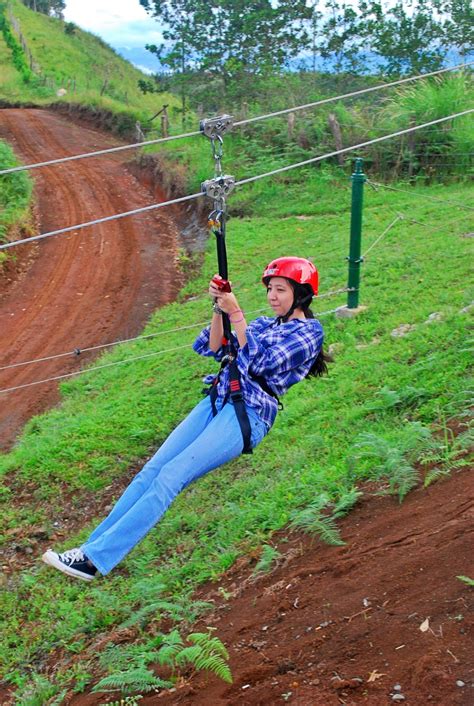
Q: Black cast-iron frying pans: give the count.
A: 0